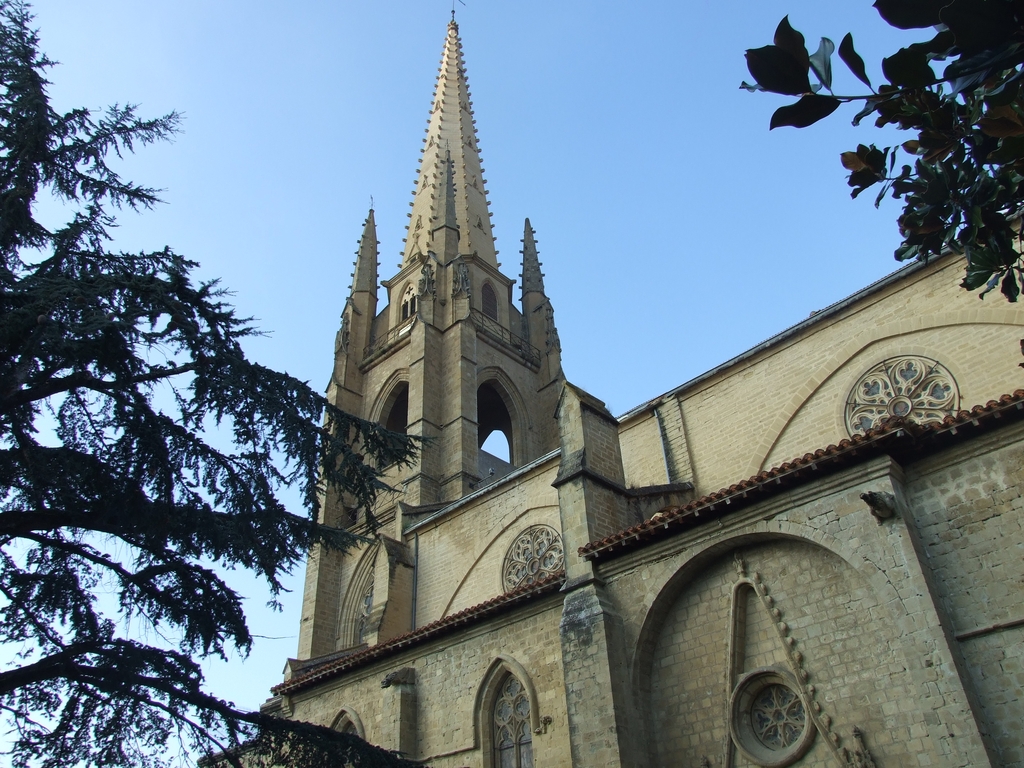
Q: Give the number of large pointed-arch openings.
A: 2